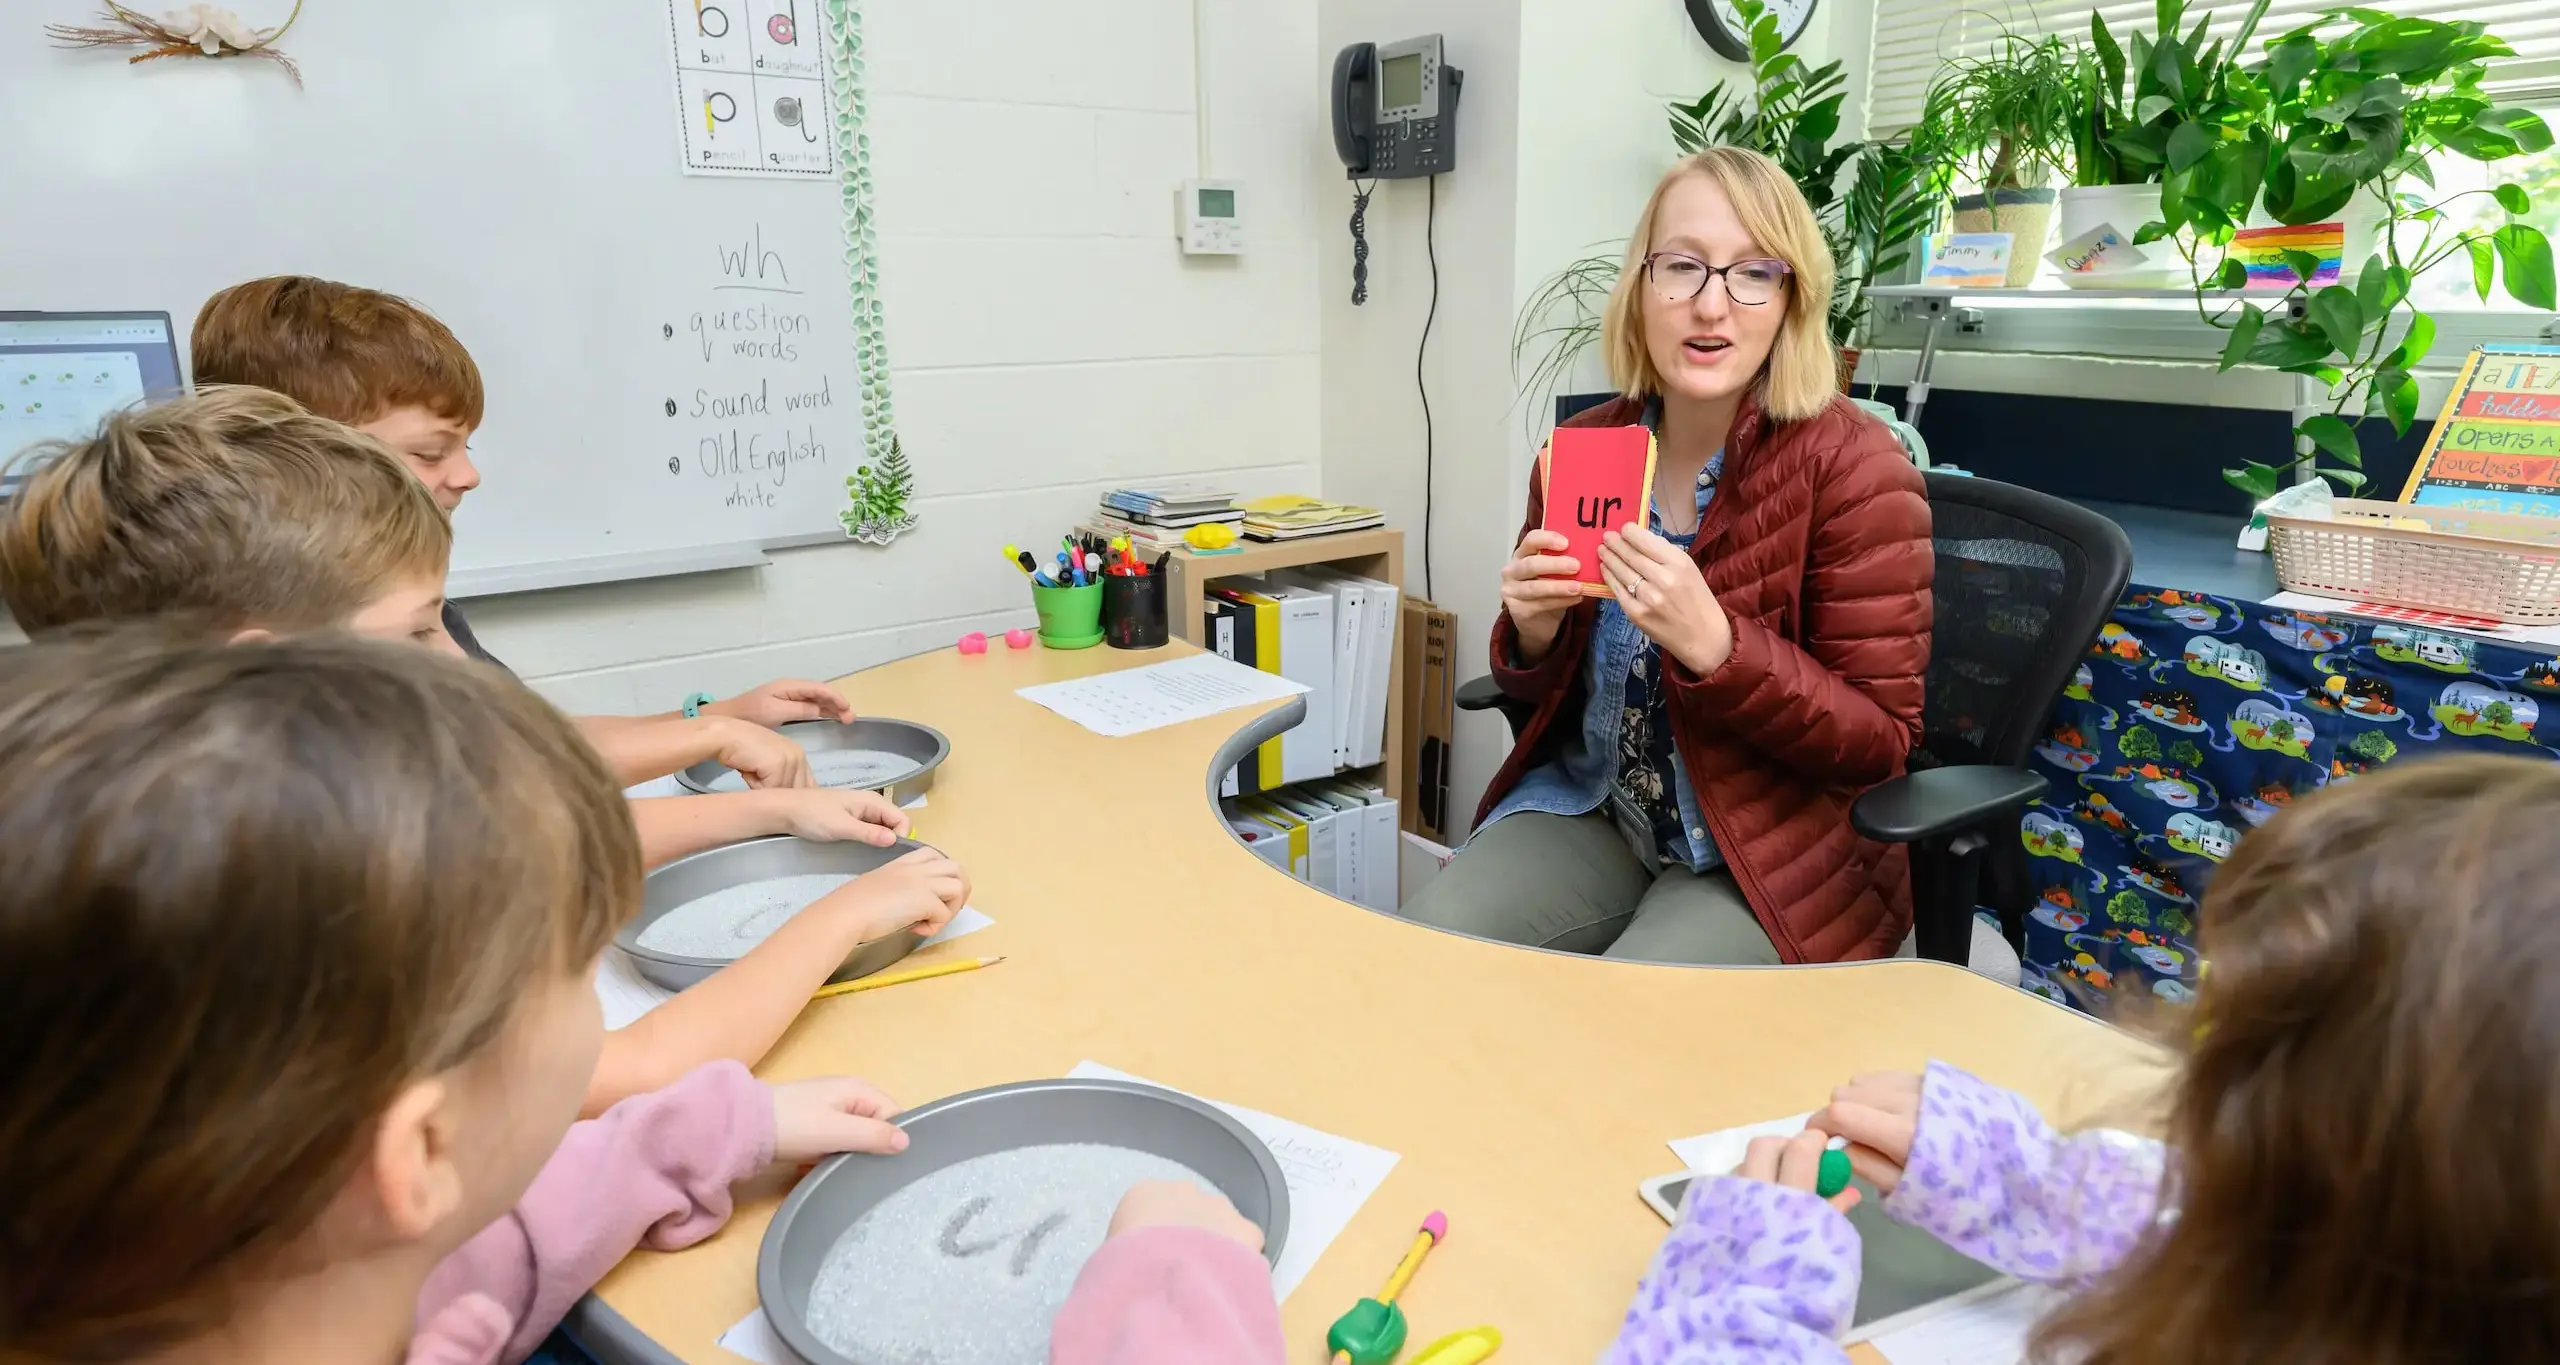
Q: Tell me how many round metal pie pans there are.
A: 3